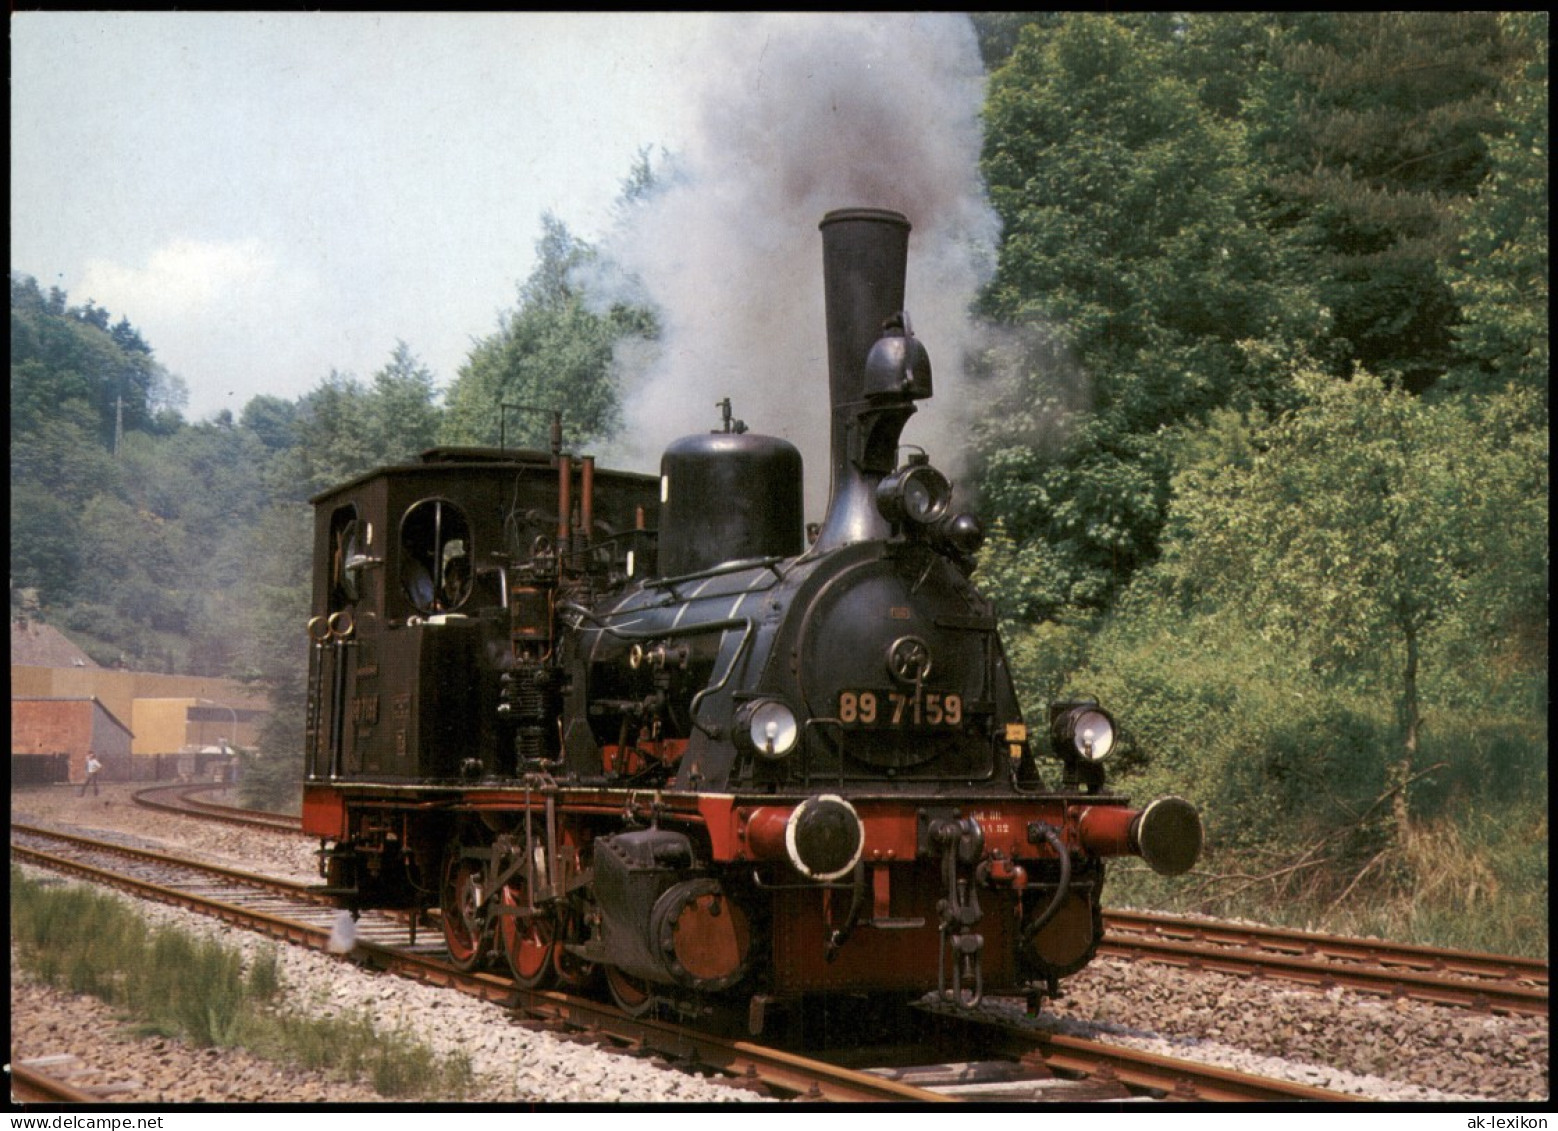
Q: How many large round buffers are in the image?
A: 2